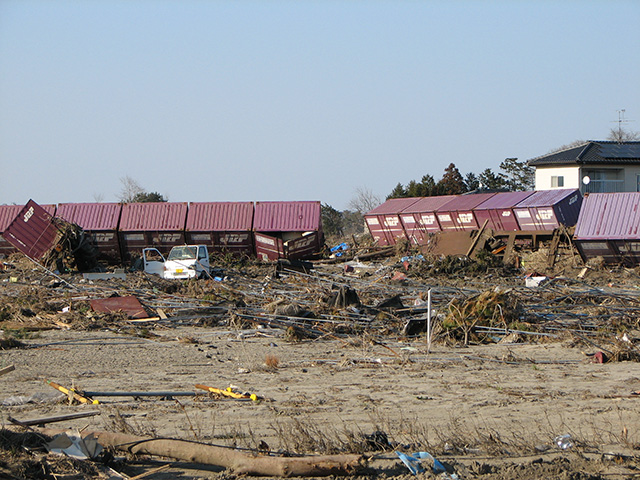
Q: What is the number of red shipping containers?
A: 12